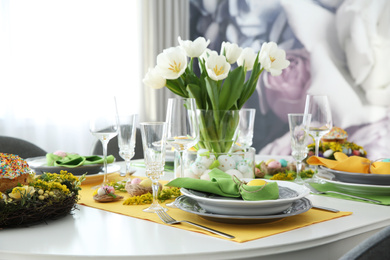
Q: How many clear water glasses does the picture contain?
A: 7